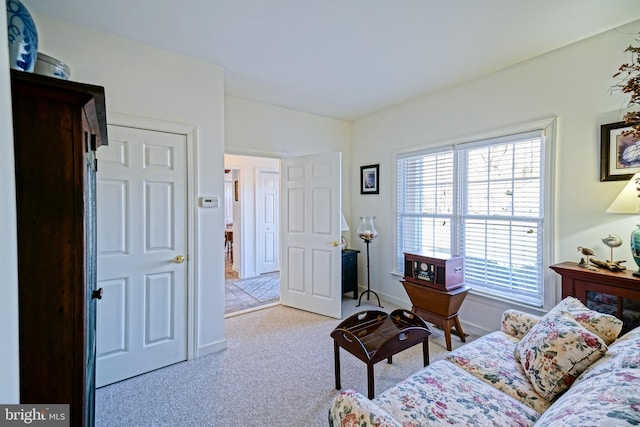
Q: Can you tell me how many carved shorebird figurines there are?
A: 2